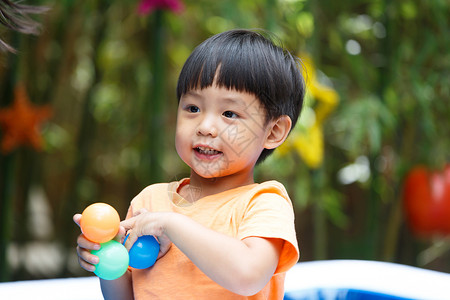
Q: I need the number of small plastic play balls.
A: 3